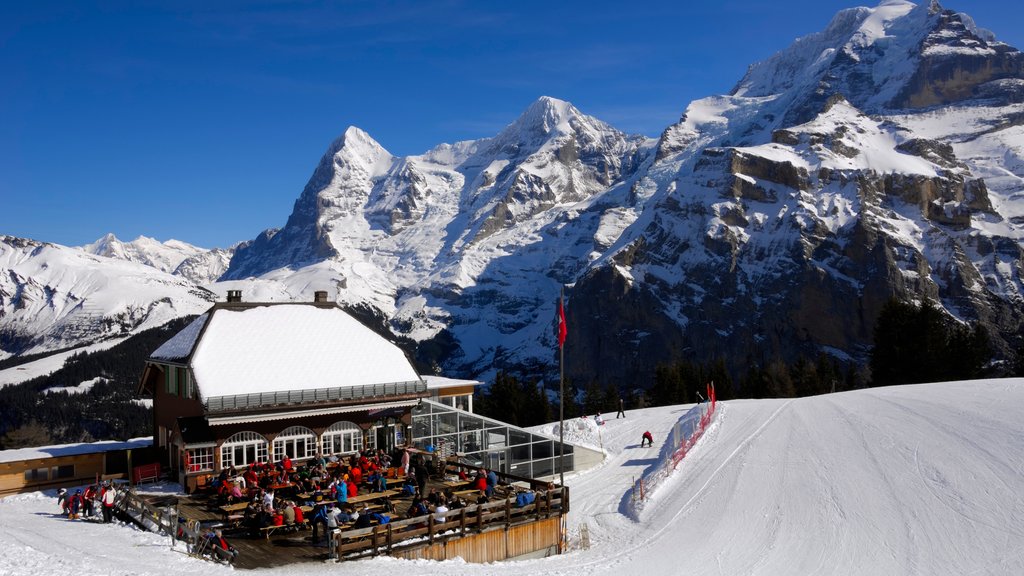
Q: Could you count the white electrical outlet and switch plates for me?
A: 0